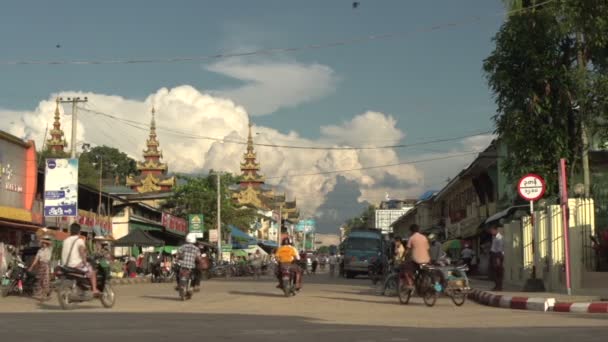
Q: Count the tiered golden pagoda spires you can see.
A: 3